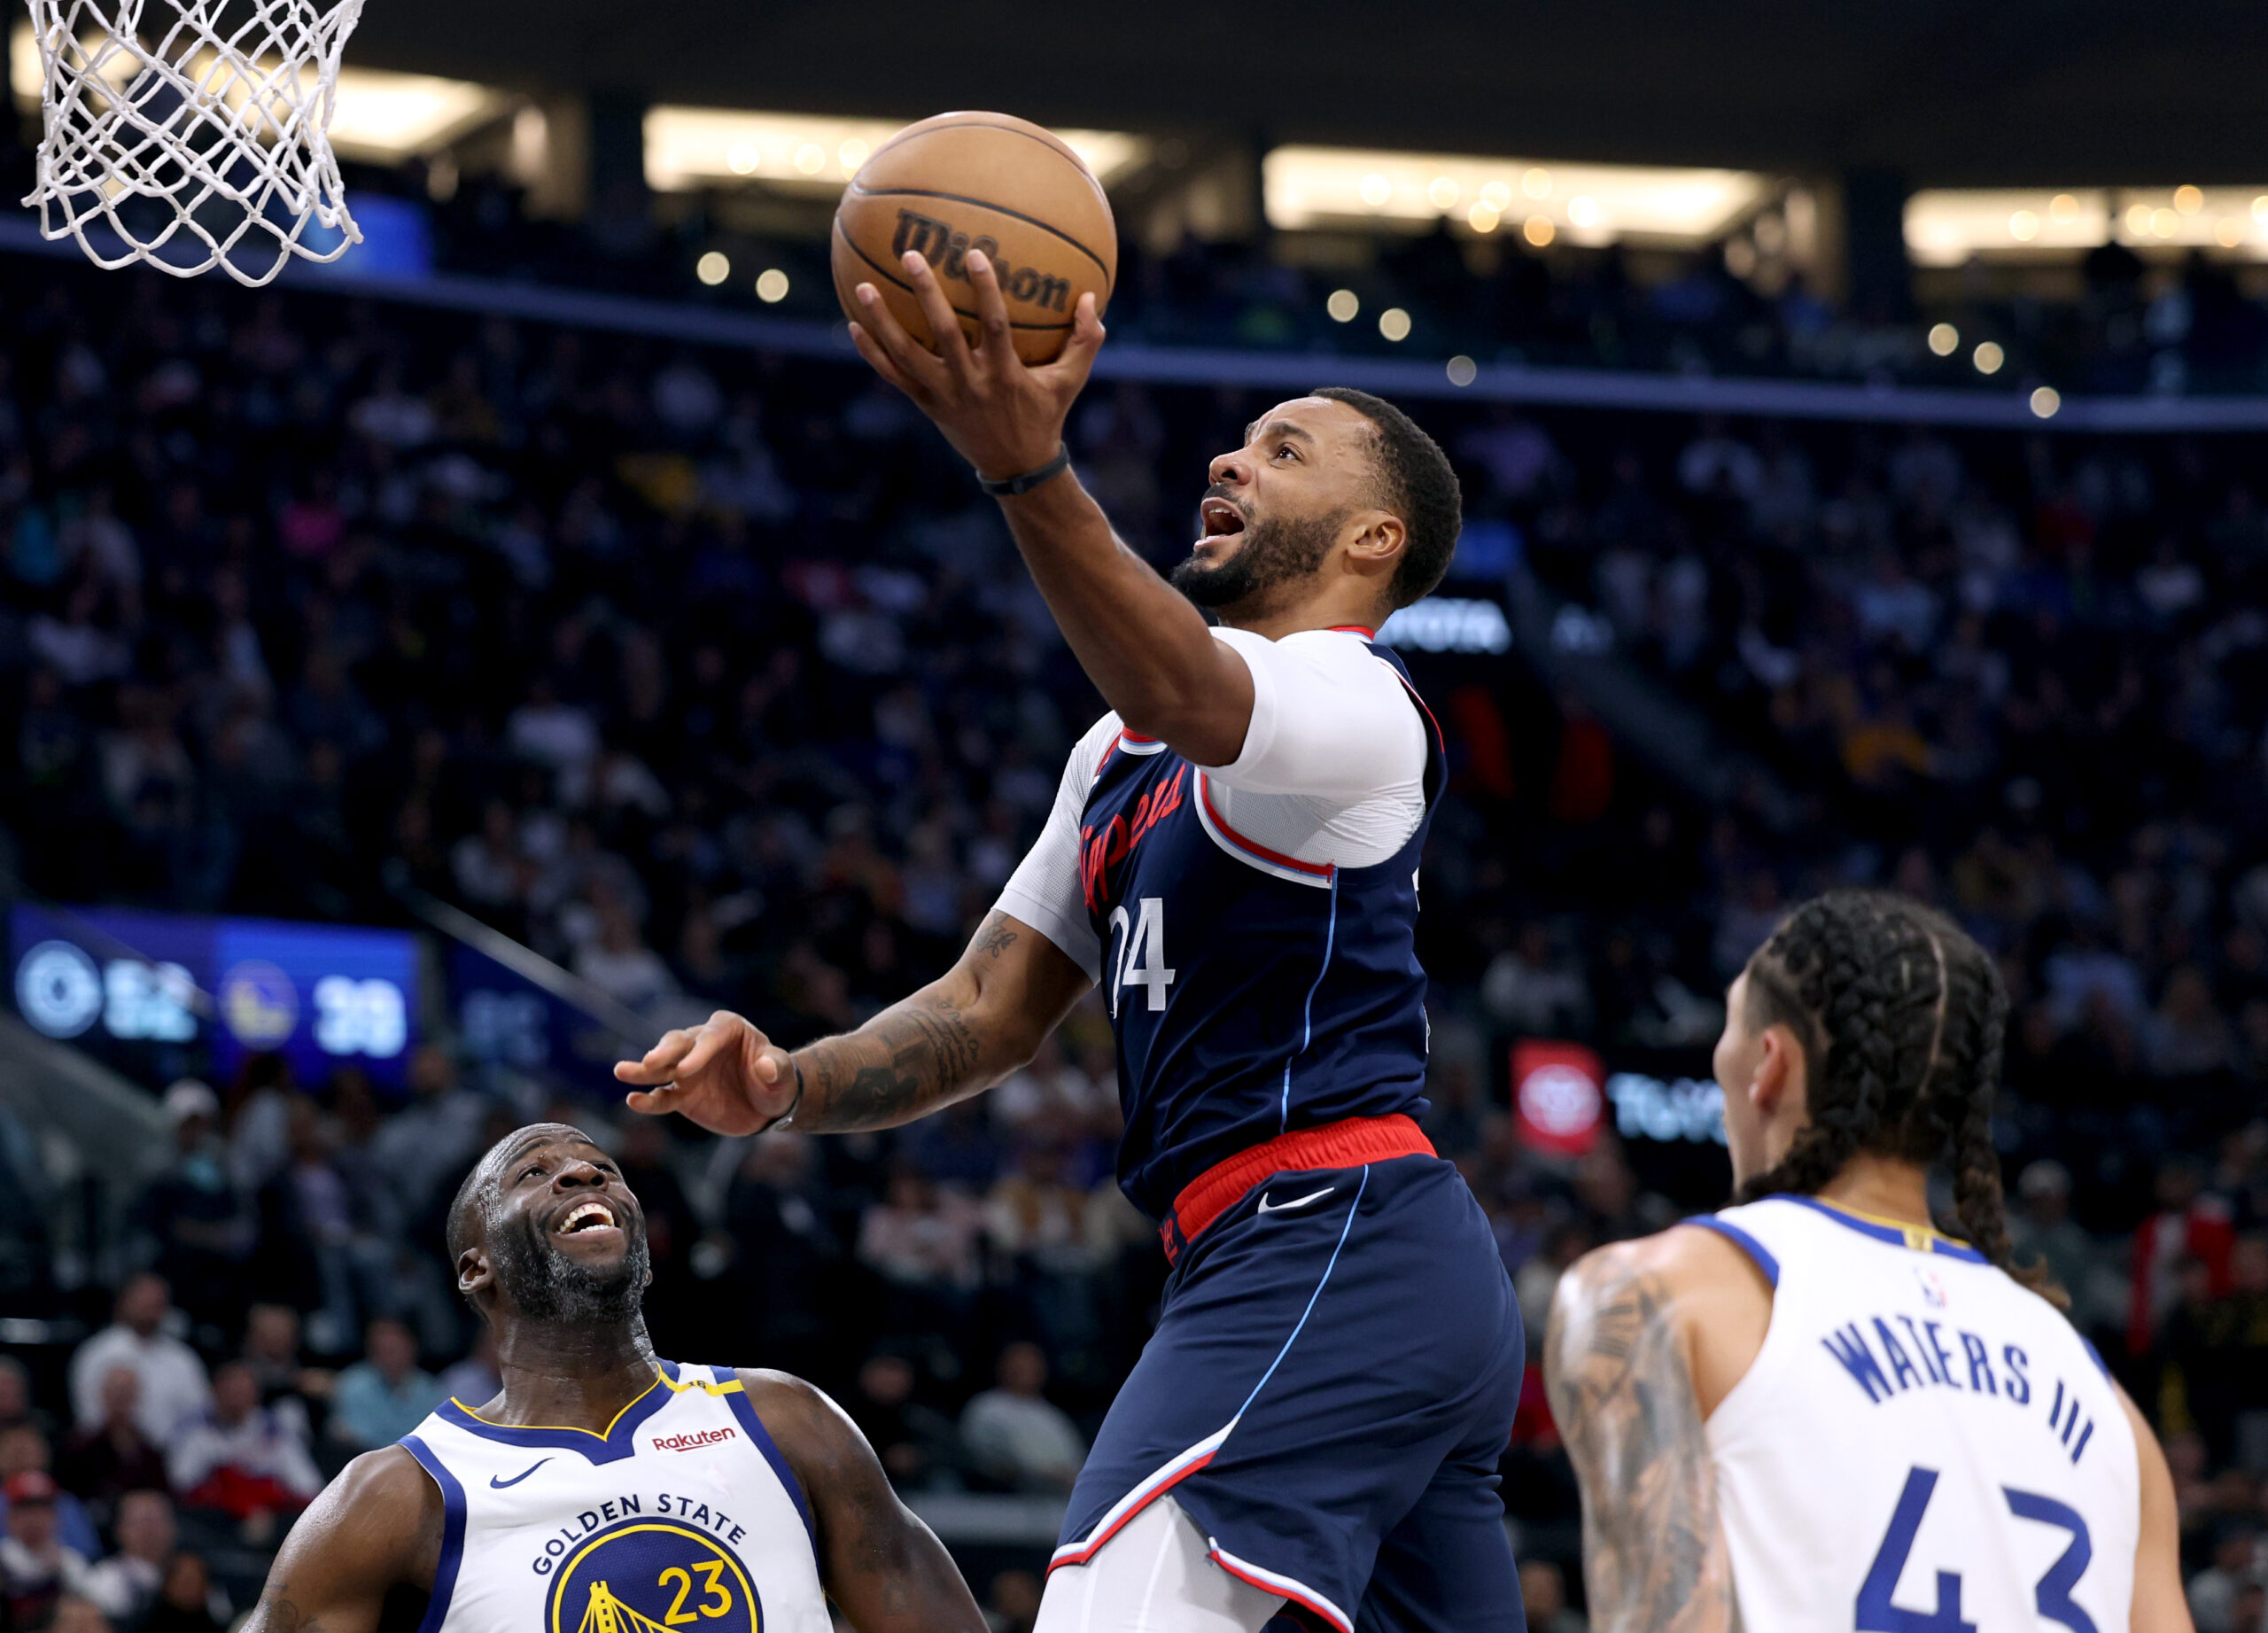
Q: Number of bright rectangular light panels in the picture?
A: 4